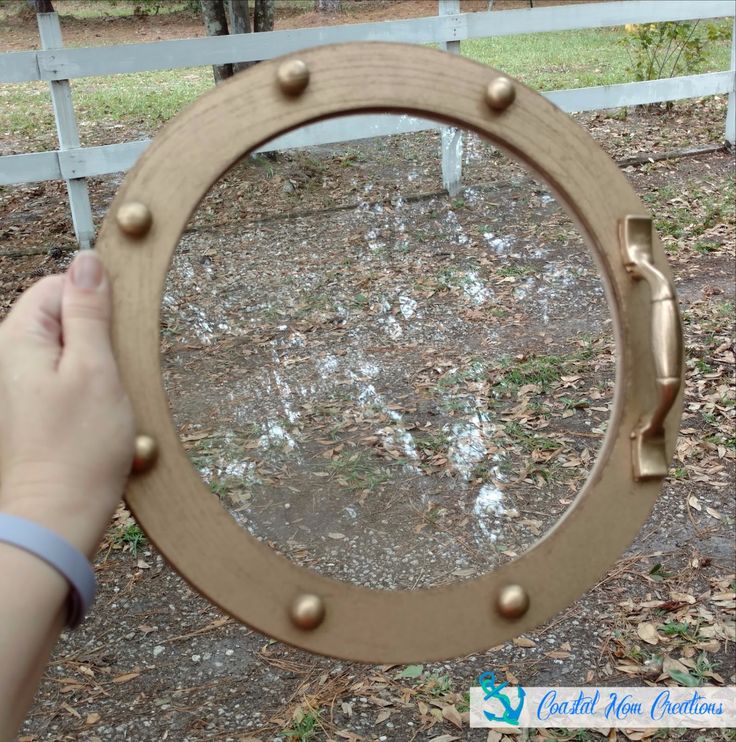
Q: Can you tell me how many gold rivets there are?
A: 6